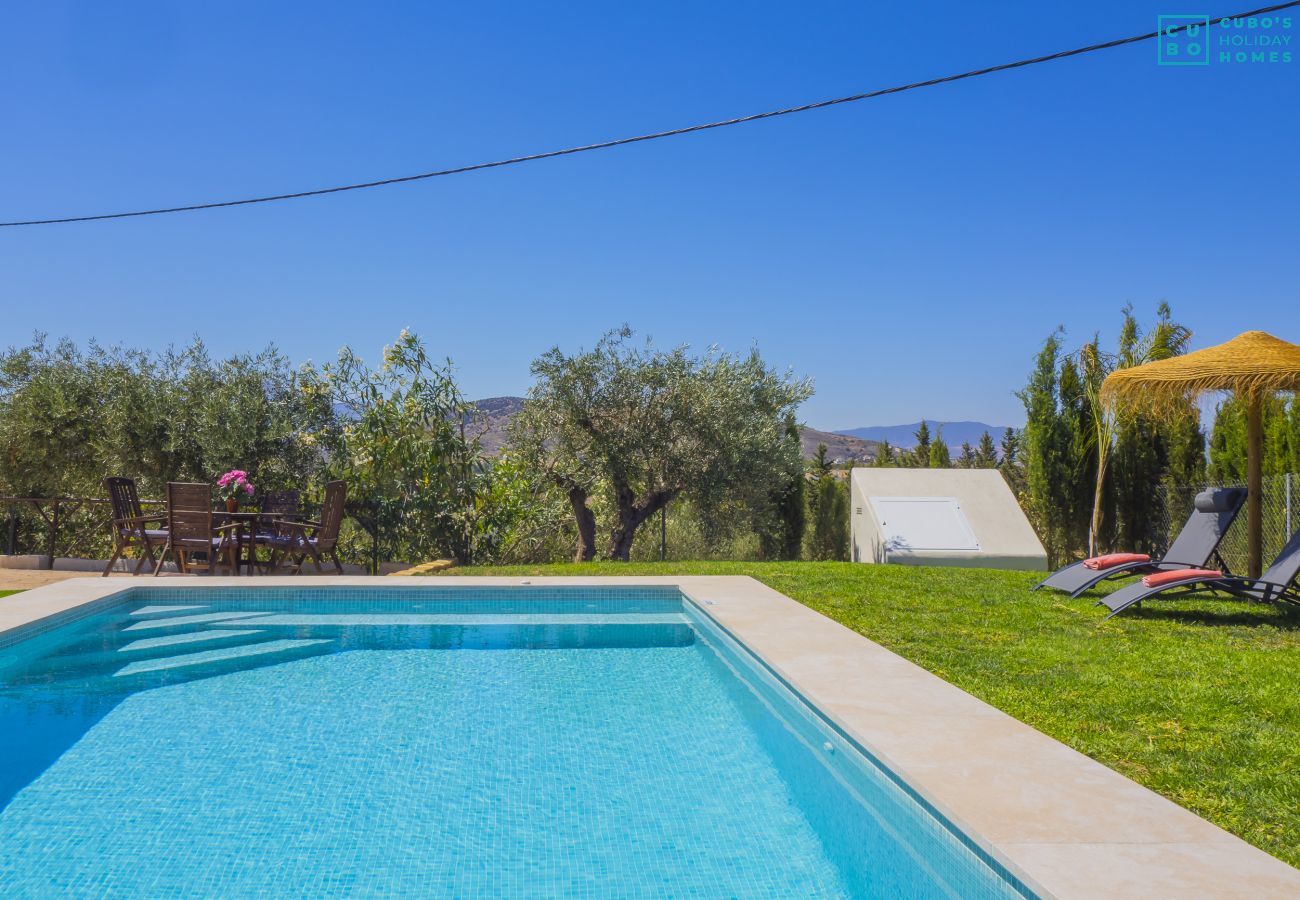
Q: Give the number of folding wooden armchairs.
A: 4